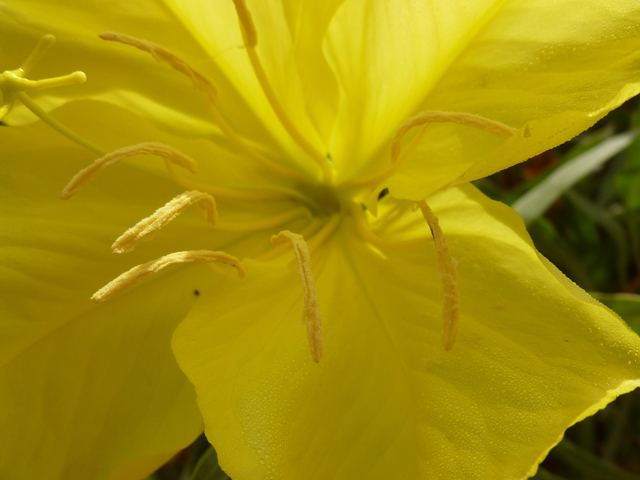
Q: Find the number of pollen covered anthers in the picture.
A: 8